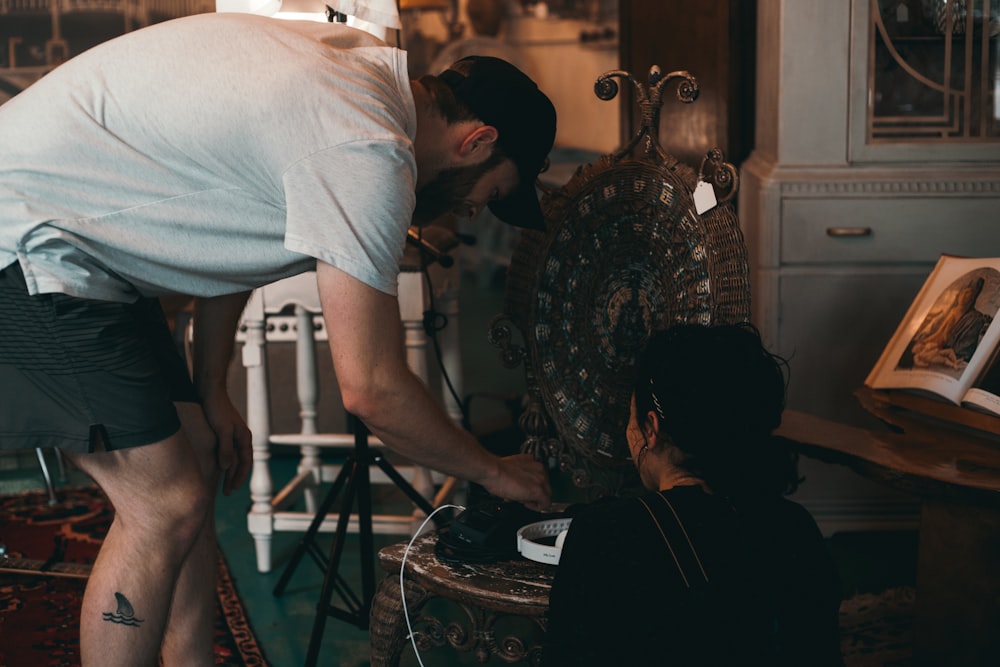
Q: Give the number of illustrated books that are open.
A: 1